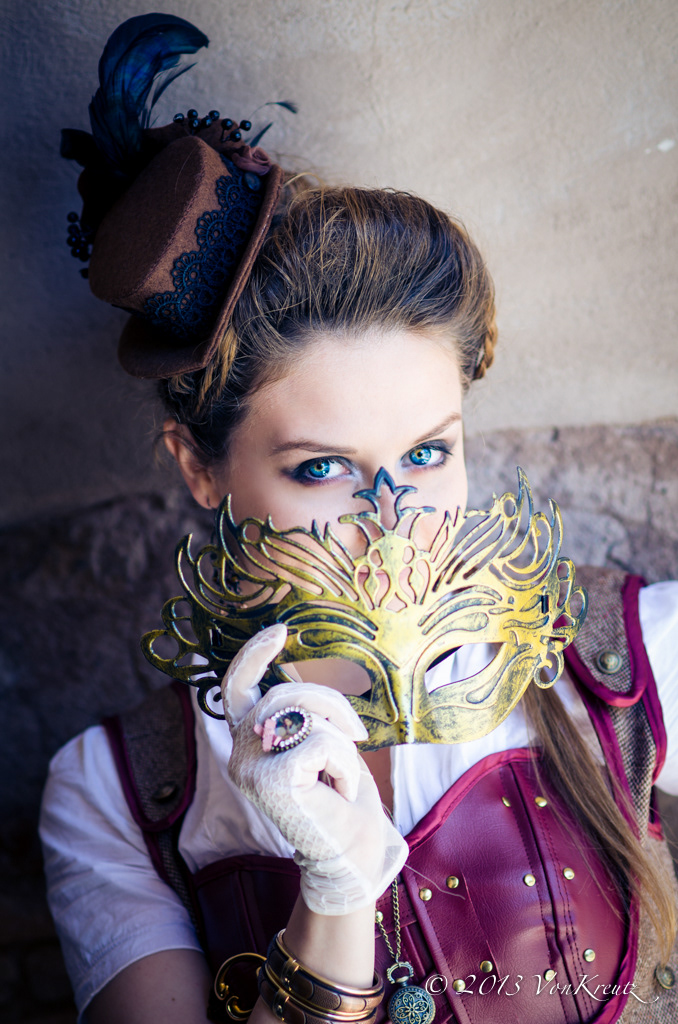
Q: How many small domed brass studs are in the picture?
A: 11